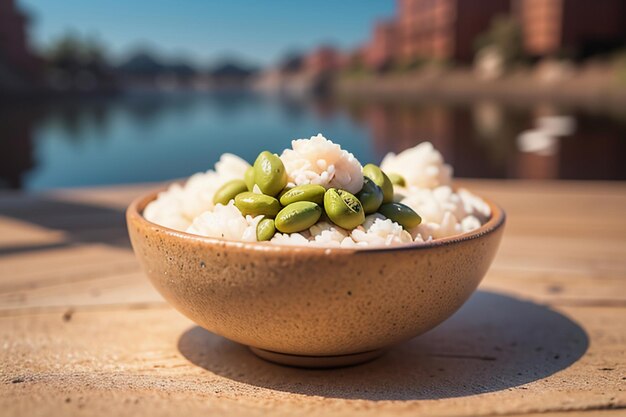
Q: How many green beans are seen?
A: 12